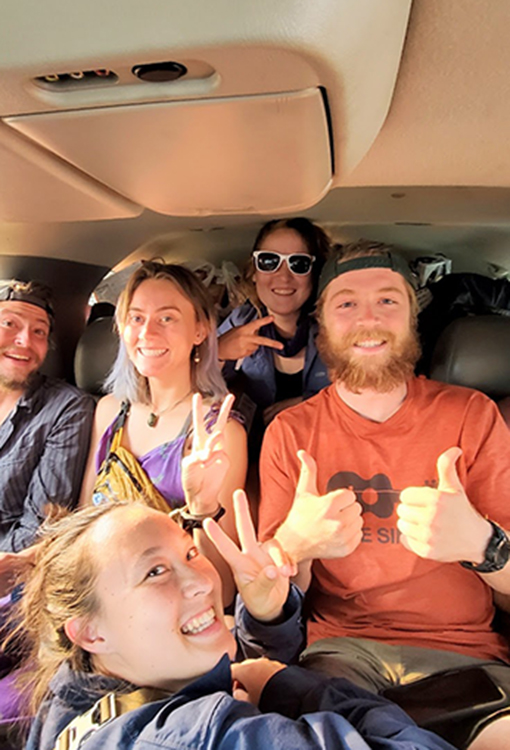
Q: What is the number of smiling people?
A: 5